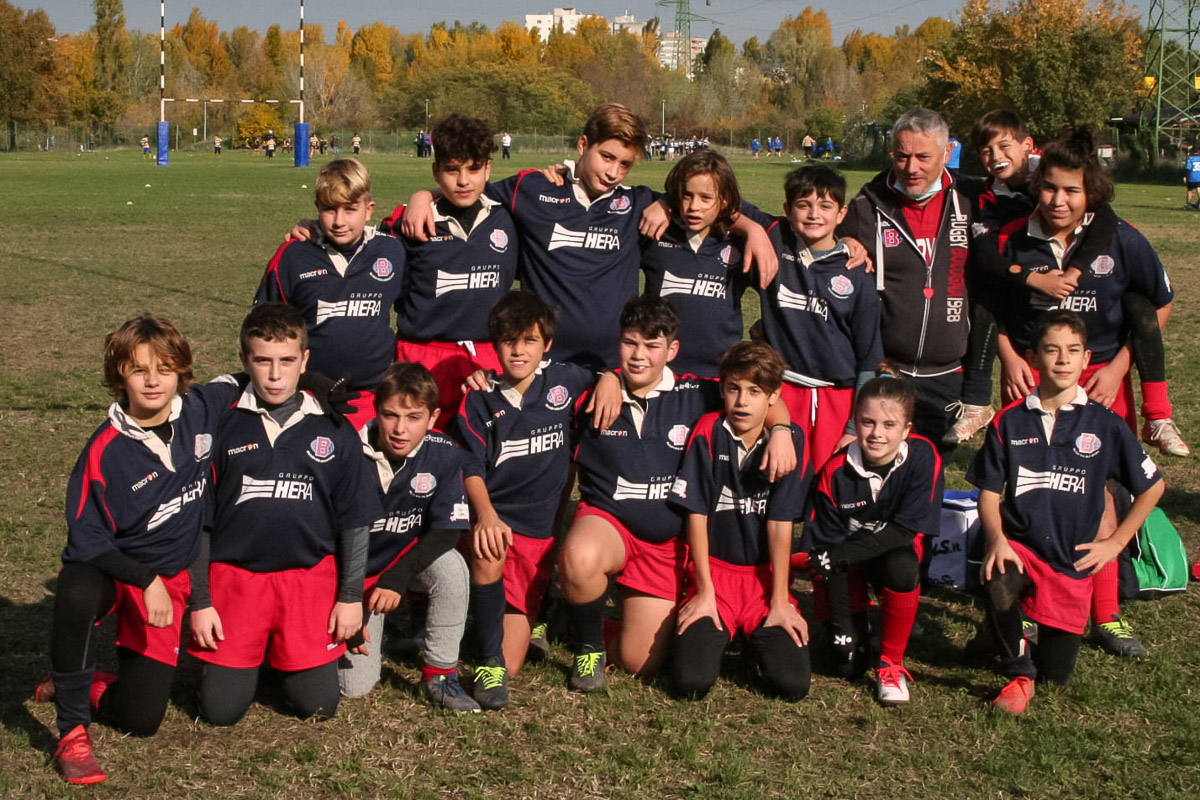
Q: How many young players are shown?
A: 15